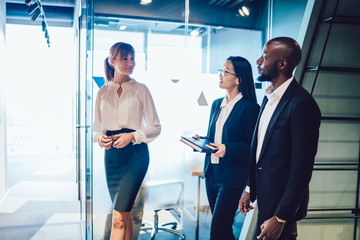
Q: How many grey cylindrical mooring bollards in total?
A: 0